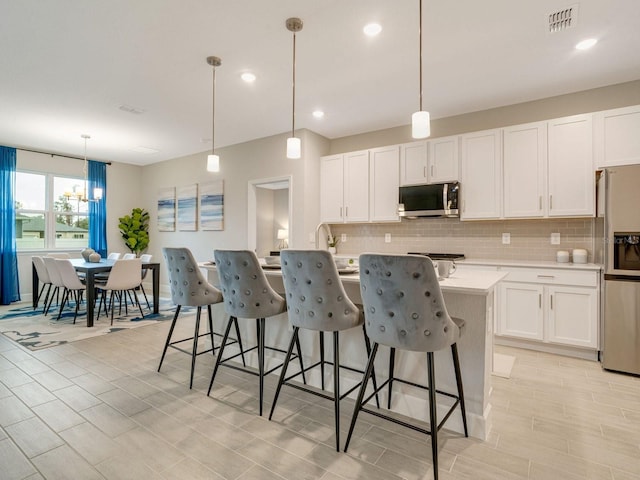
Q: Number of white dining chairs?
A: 8